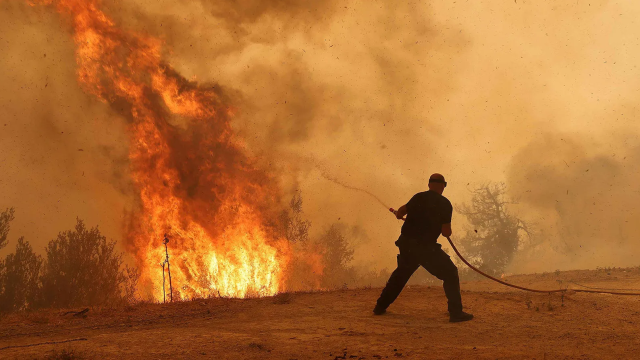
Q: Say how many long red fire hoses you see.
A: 1